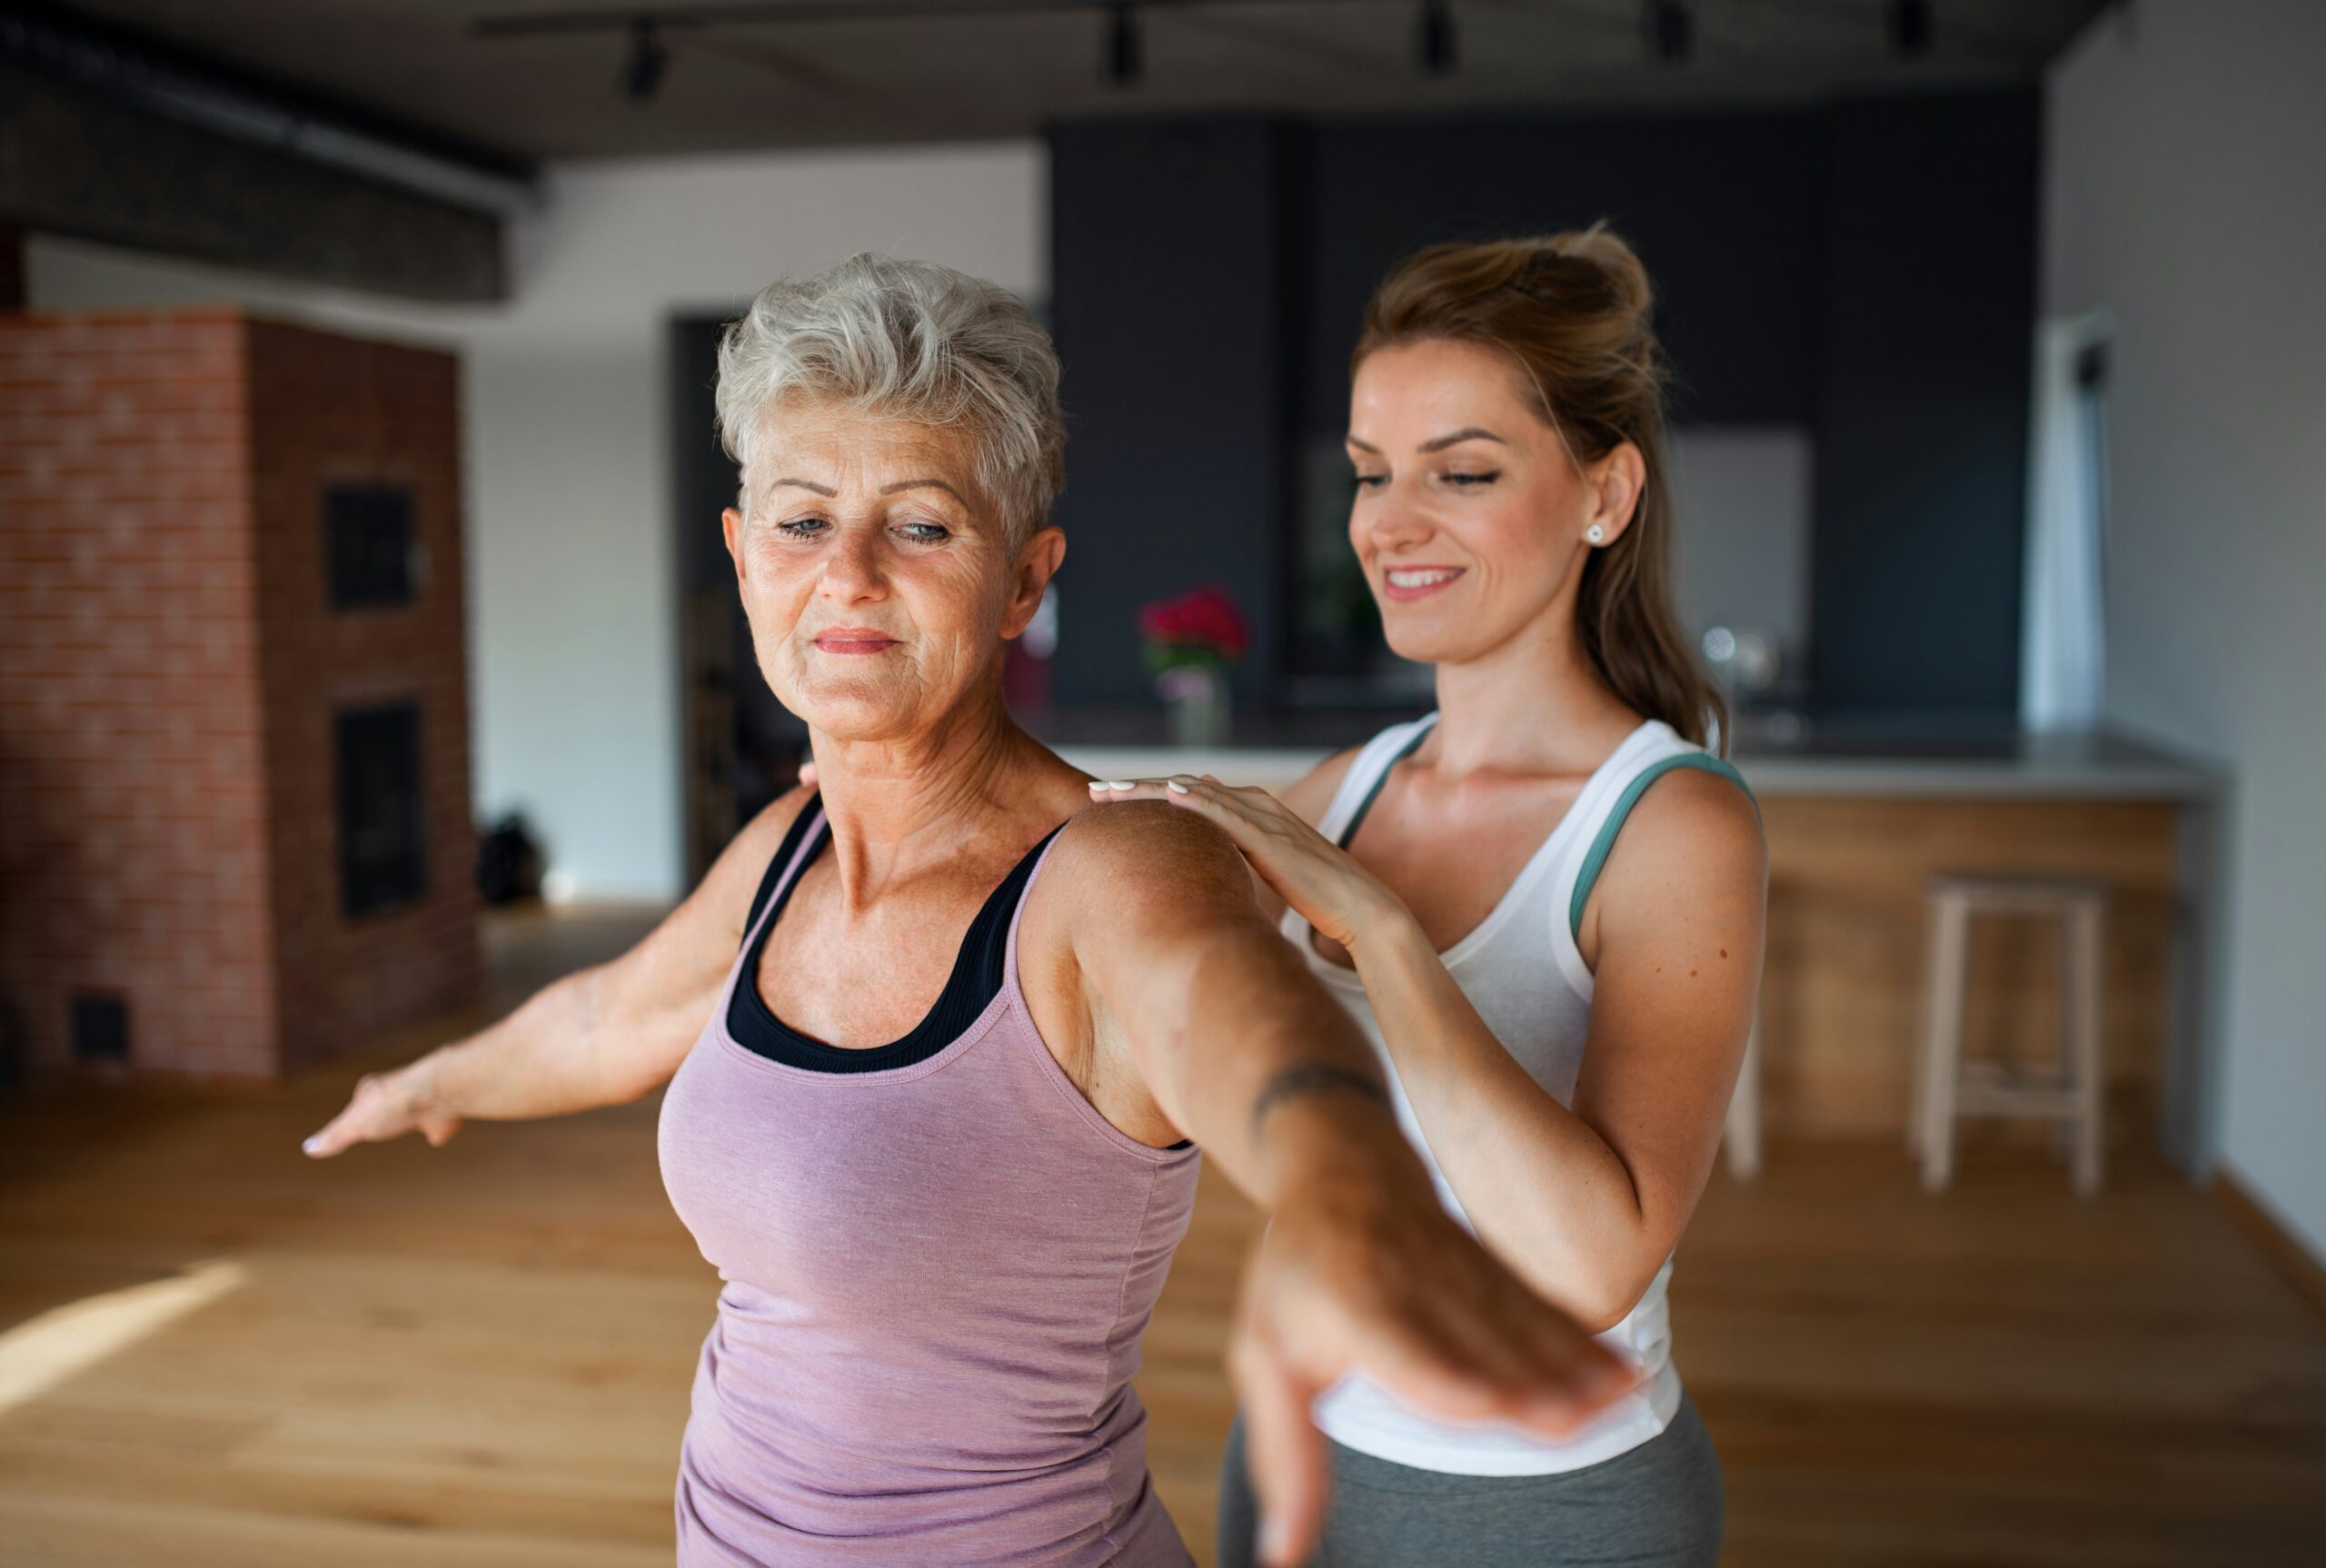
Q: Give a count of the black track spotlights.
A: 5